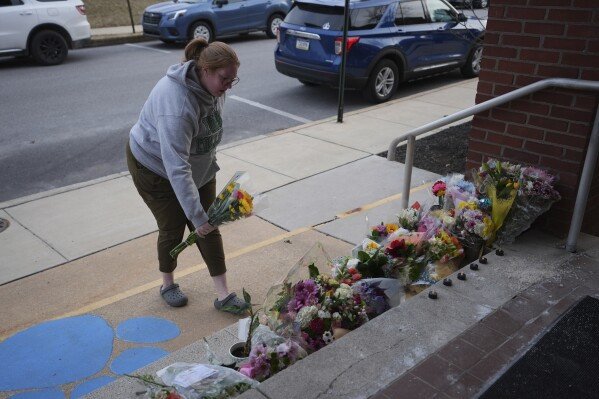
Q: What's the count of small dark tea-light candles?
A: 6